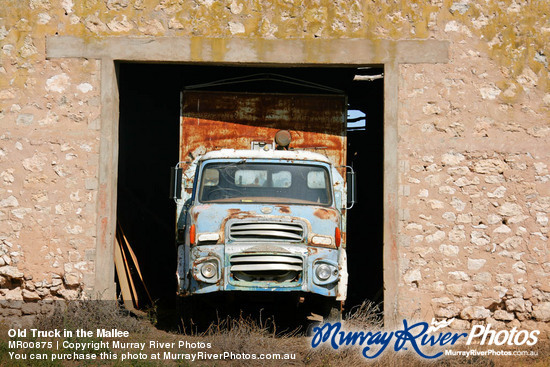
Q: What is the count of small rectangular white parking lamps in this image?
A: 2